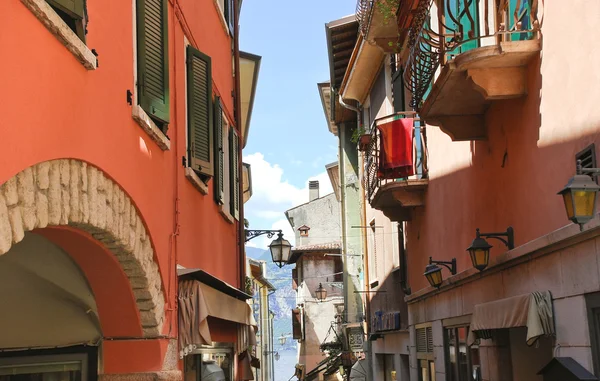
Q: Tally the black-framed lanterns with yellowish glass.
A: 3